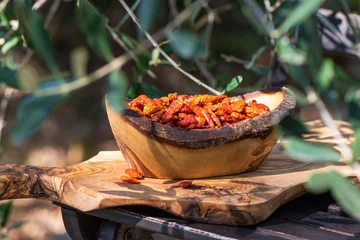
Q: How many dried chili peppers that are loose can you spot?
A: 3